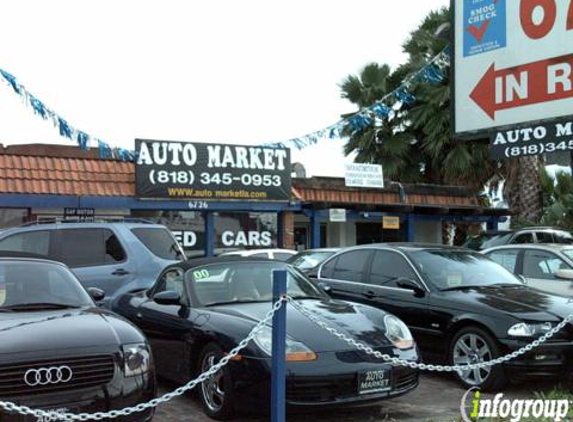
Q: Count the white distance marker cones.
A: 0